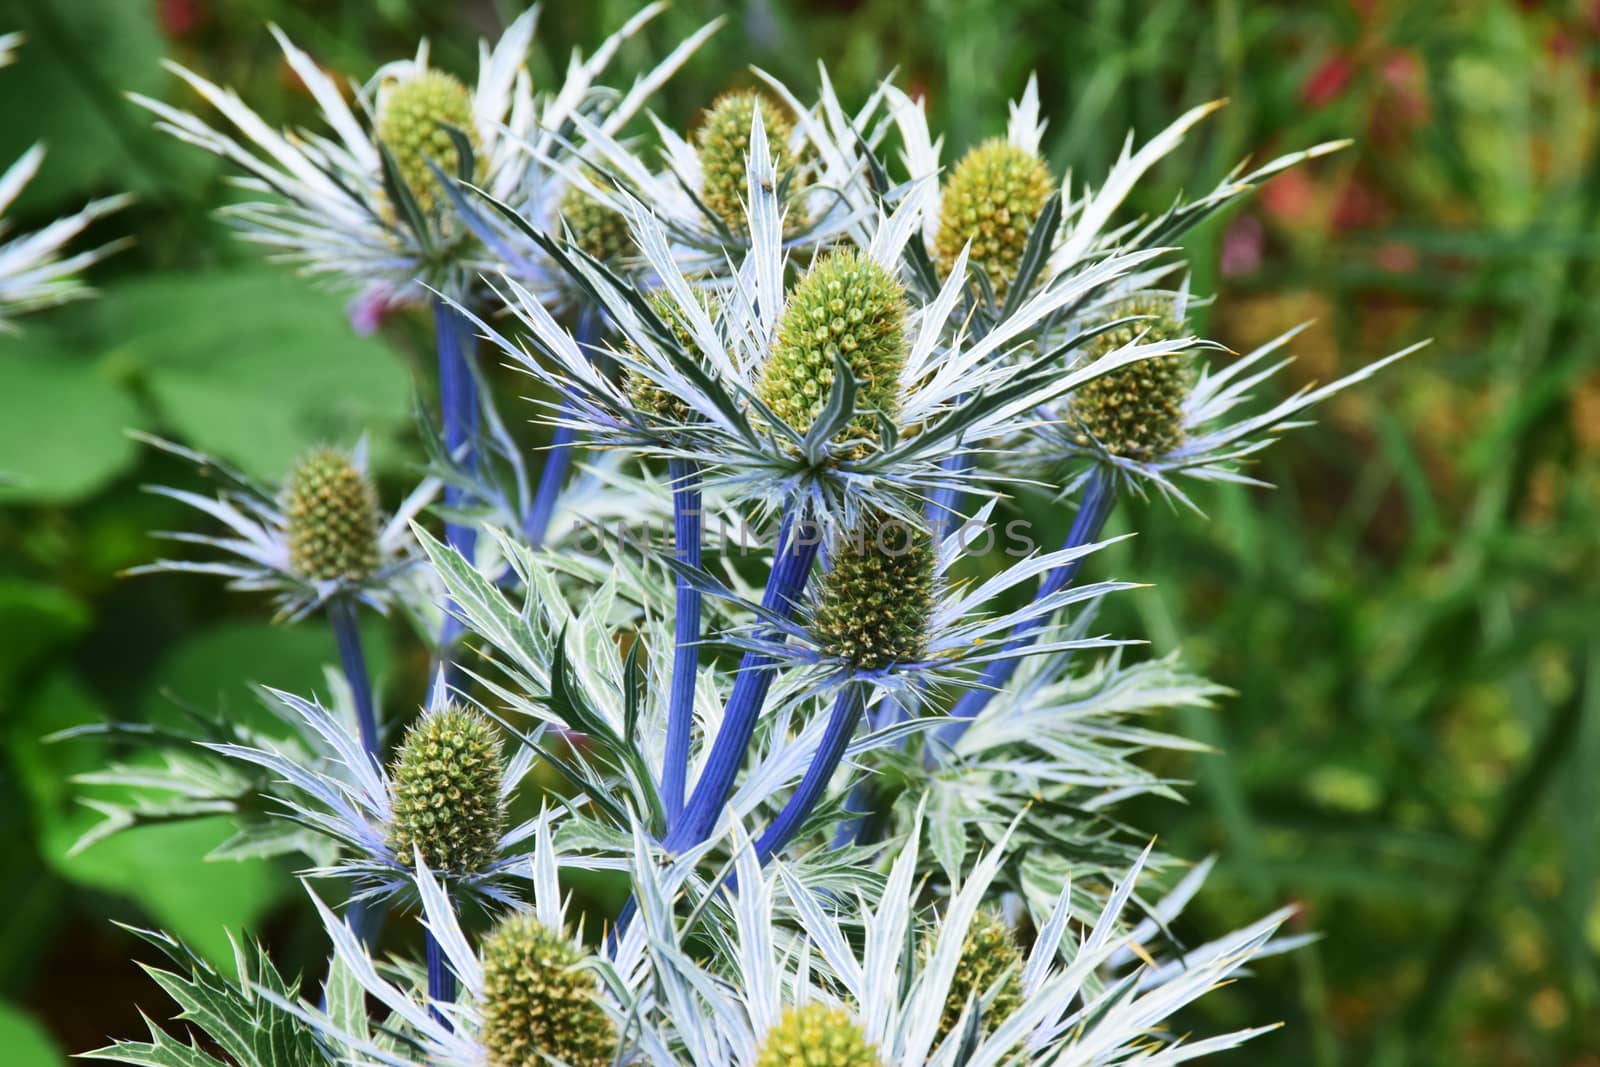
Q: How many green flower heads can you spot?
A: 13